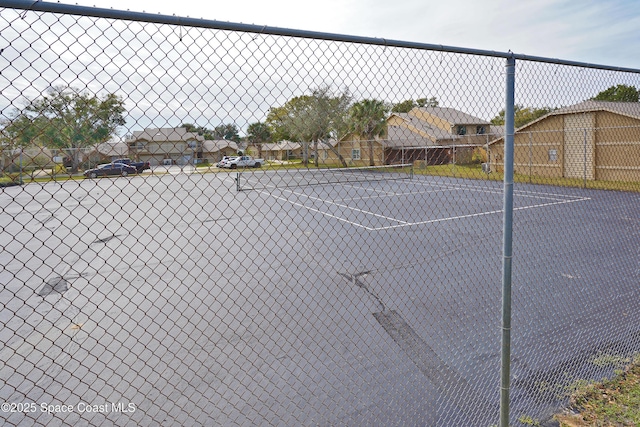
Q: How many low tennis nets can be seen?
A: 1